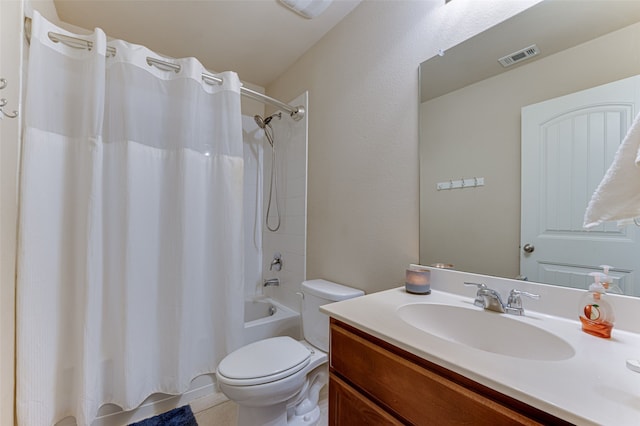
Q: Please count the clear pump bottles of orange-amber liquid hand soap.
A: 1